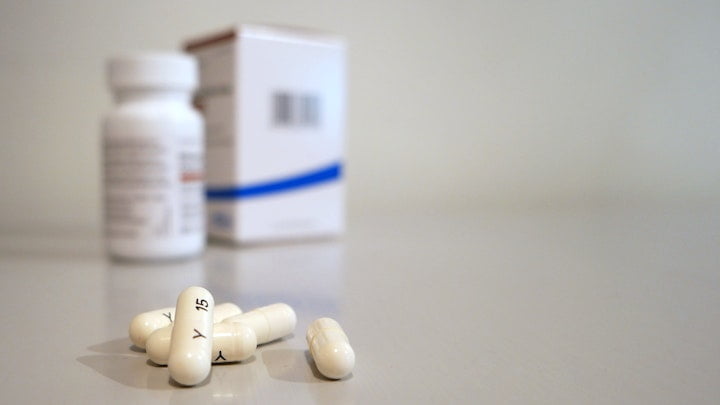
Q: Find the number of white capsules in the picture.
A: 5